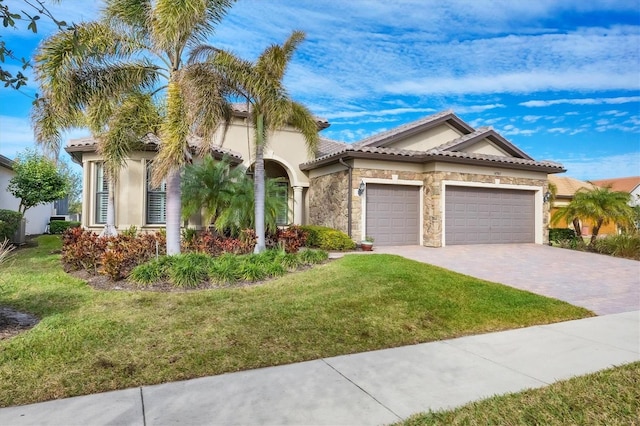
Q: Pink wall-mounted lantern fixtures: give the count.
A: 0